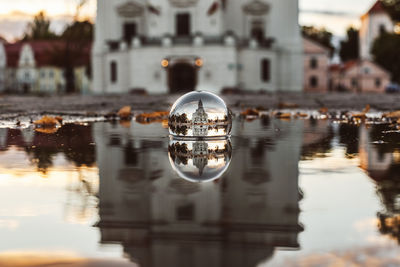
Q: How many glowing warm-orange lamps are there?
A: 2